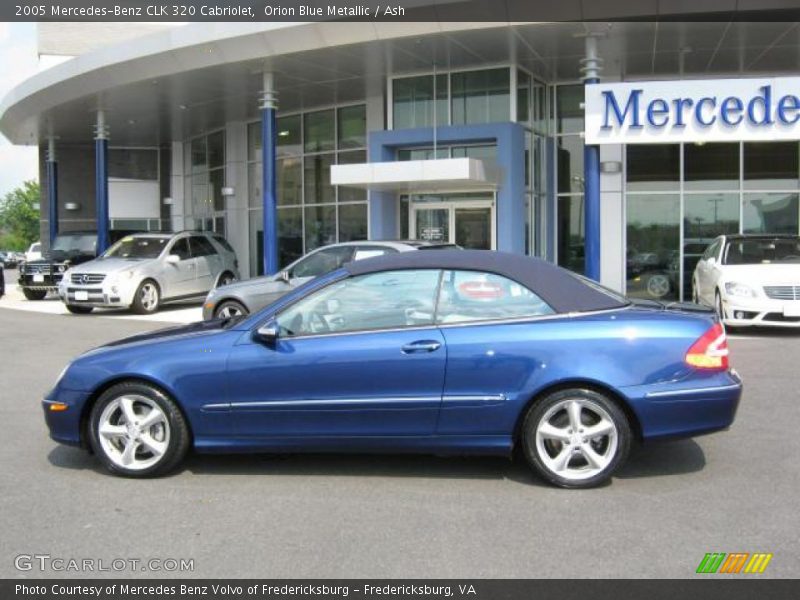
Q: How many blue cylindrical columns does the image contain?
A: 4